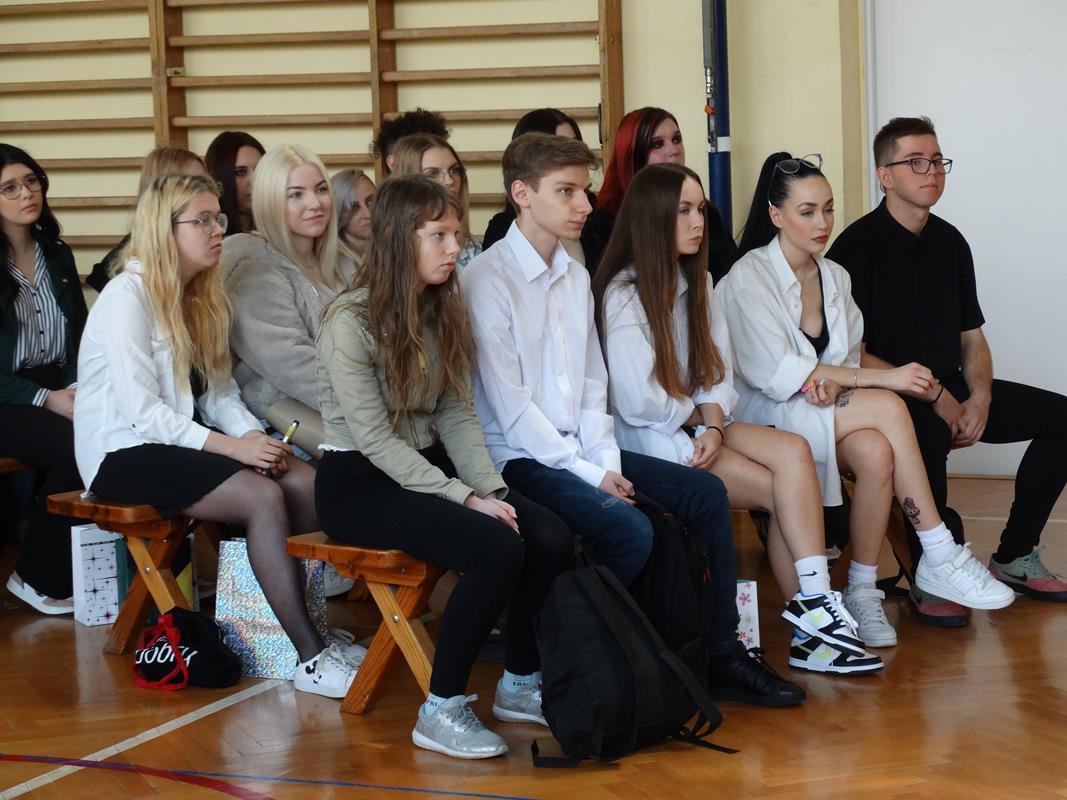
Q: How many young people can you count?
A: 15